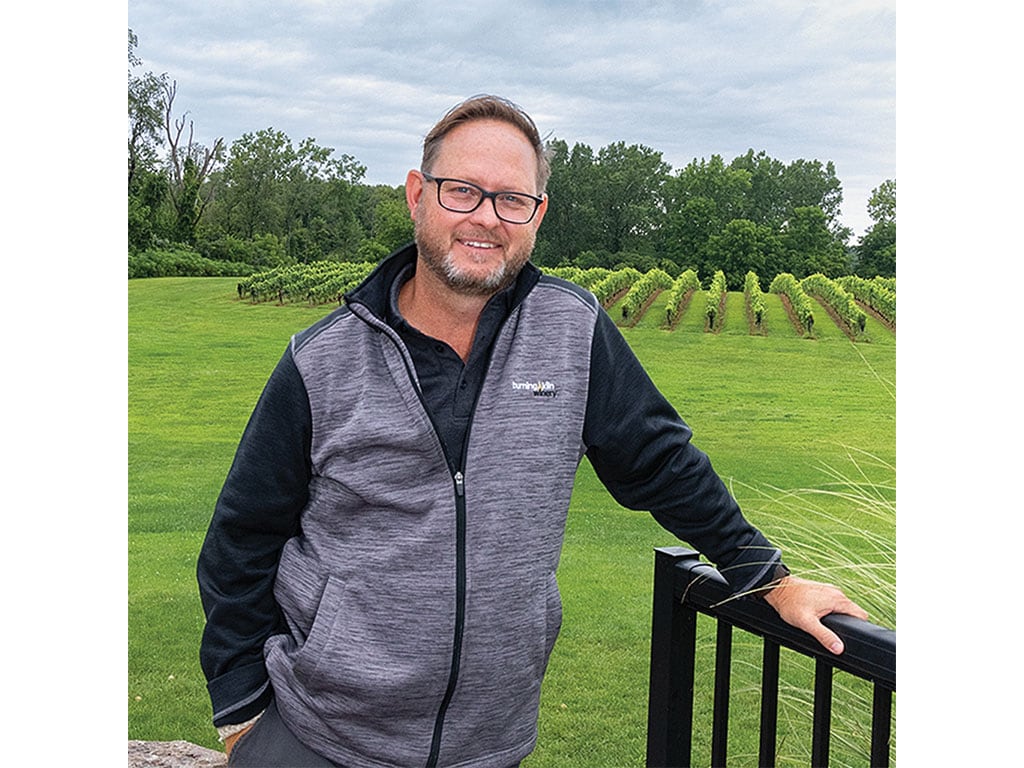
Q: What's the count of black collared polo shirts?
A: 1